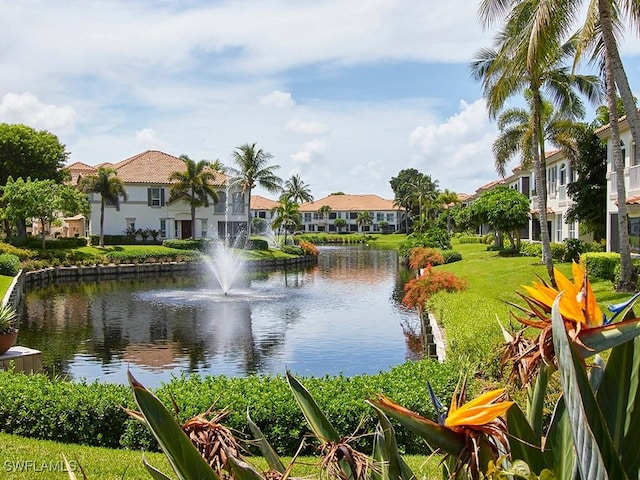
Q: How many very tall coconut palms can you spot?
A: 3